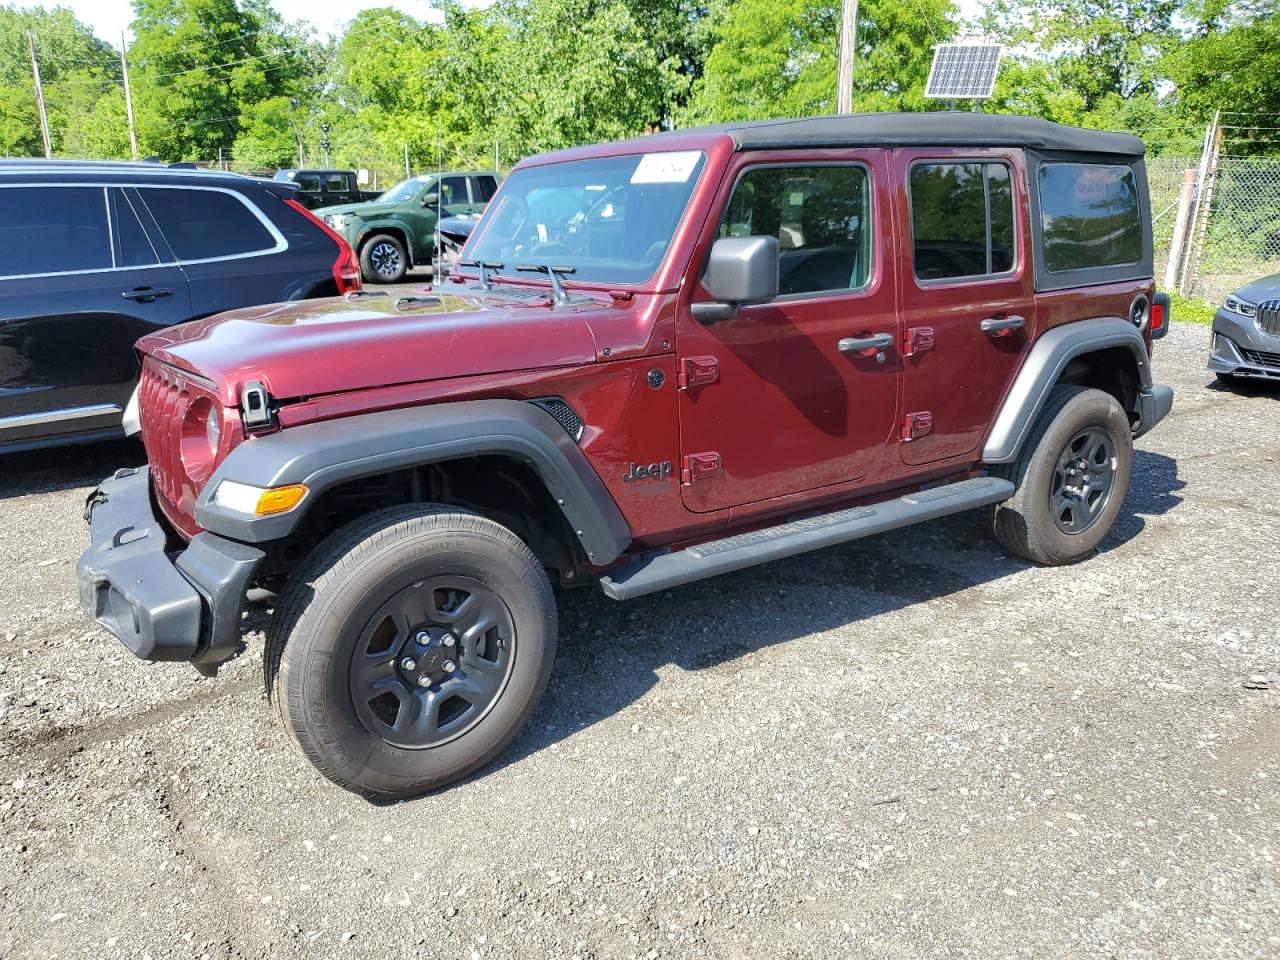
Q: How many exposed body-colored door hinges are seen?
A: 4